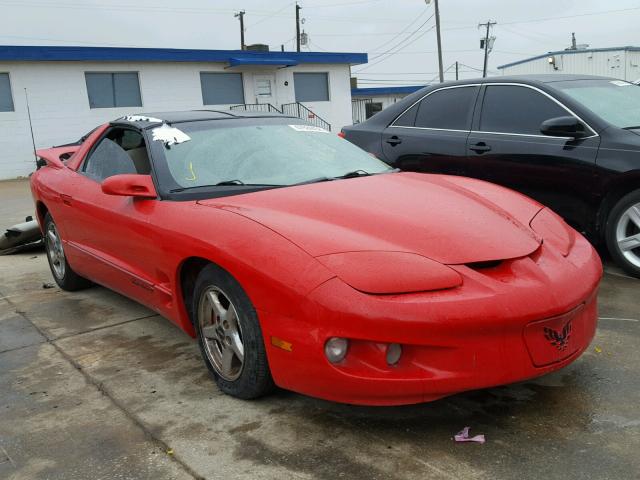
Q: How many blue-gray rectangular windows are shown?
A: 4